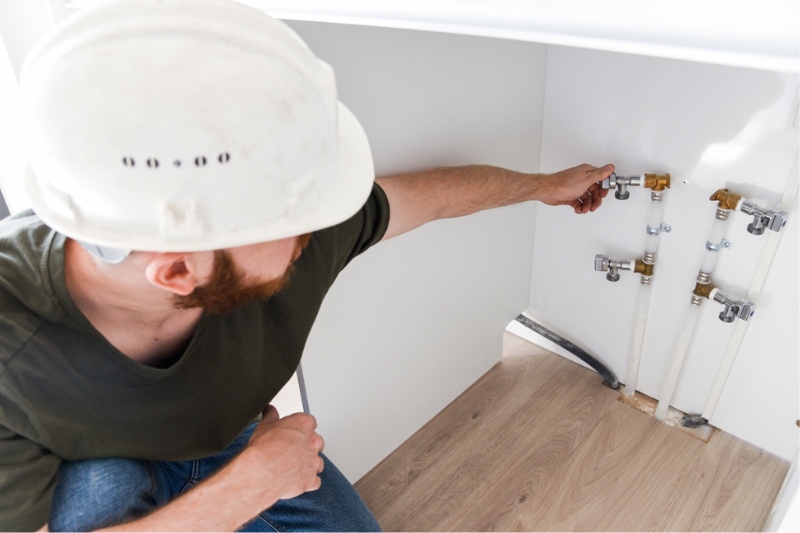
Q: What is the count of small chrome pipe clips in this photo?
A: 2